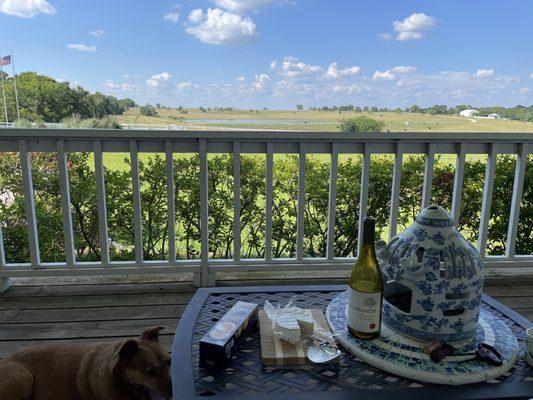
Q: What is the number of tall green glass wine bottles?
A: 1